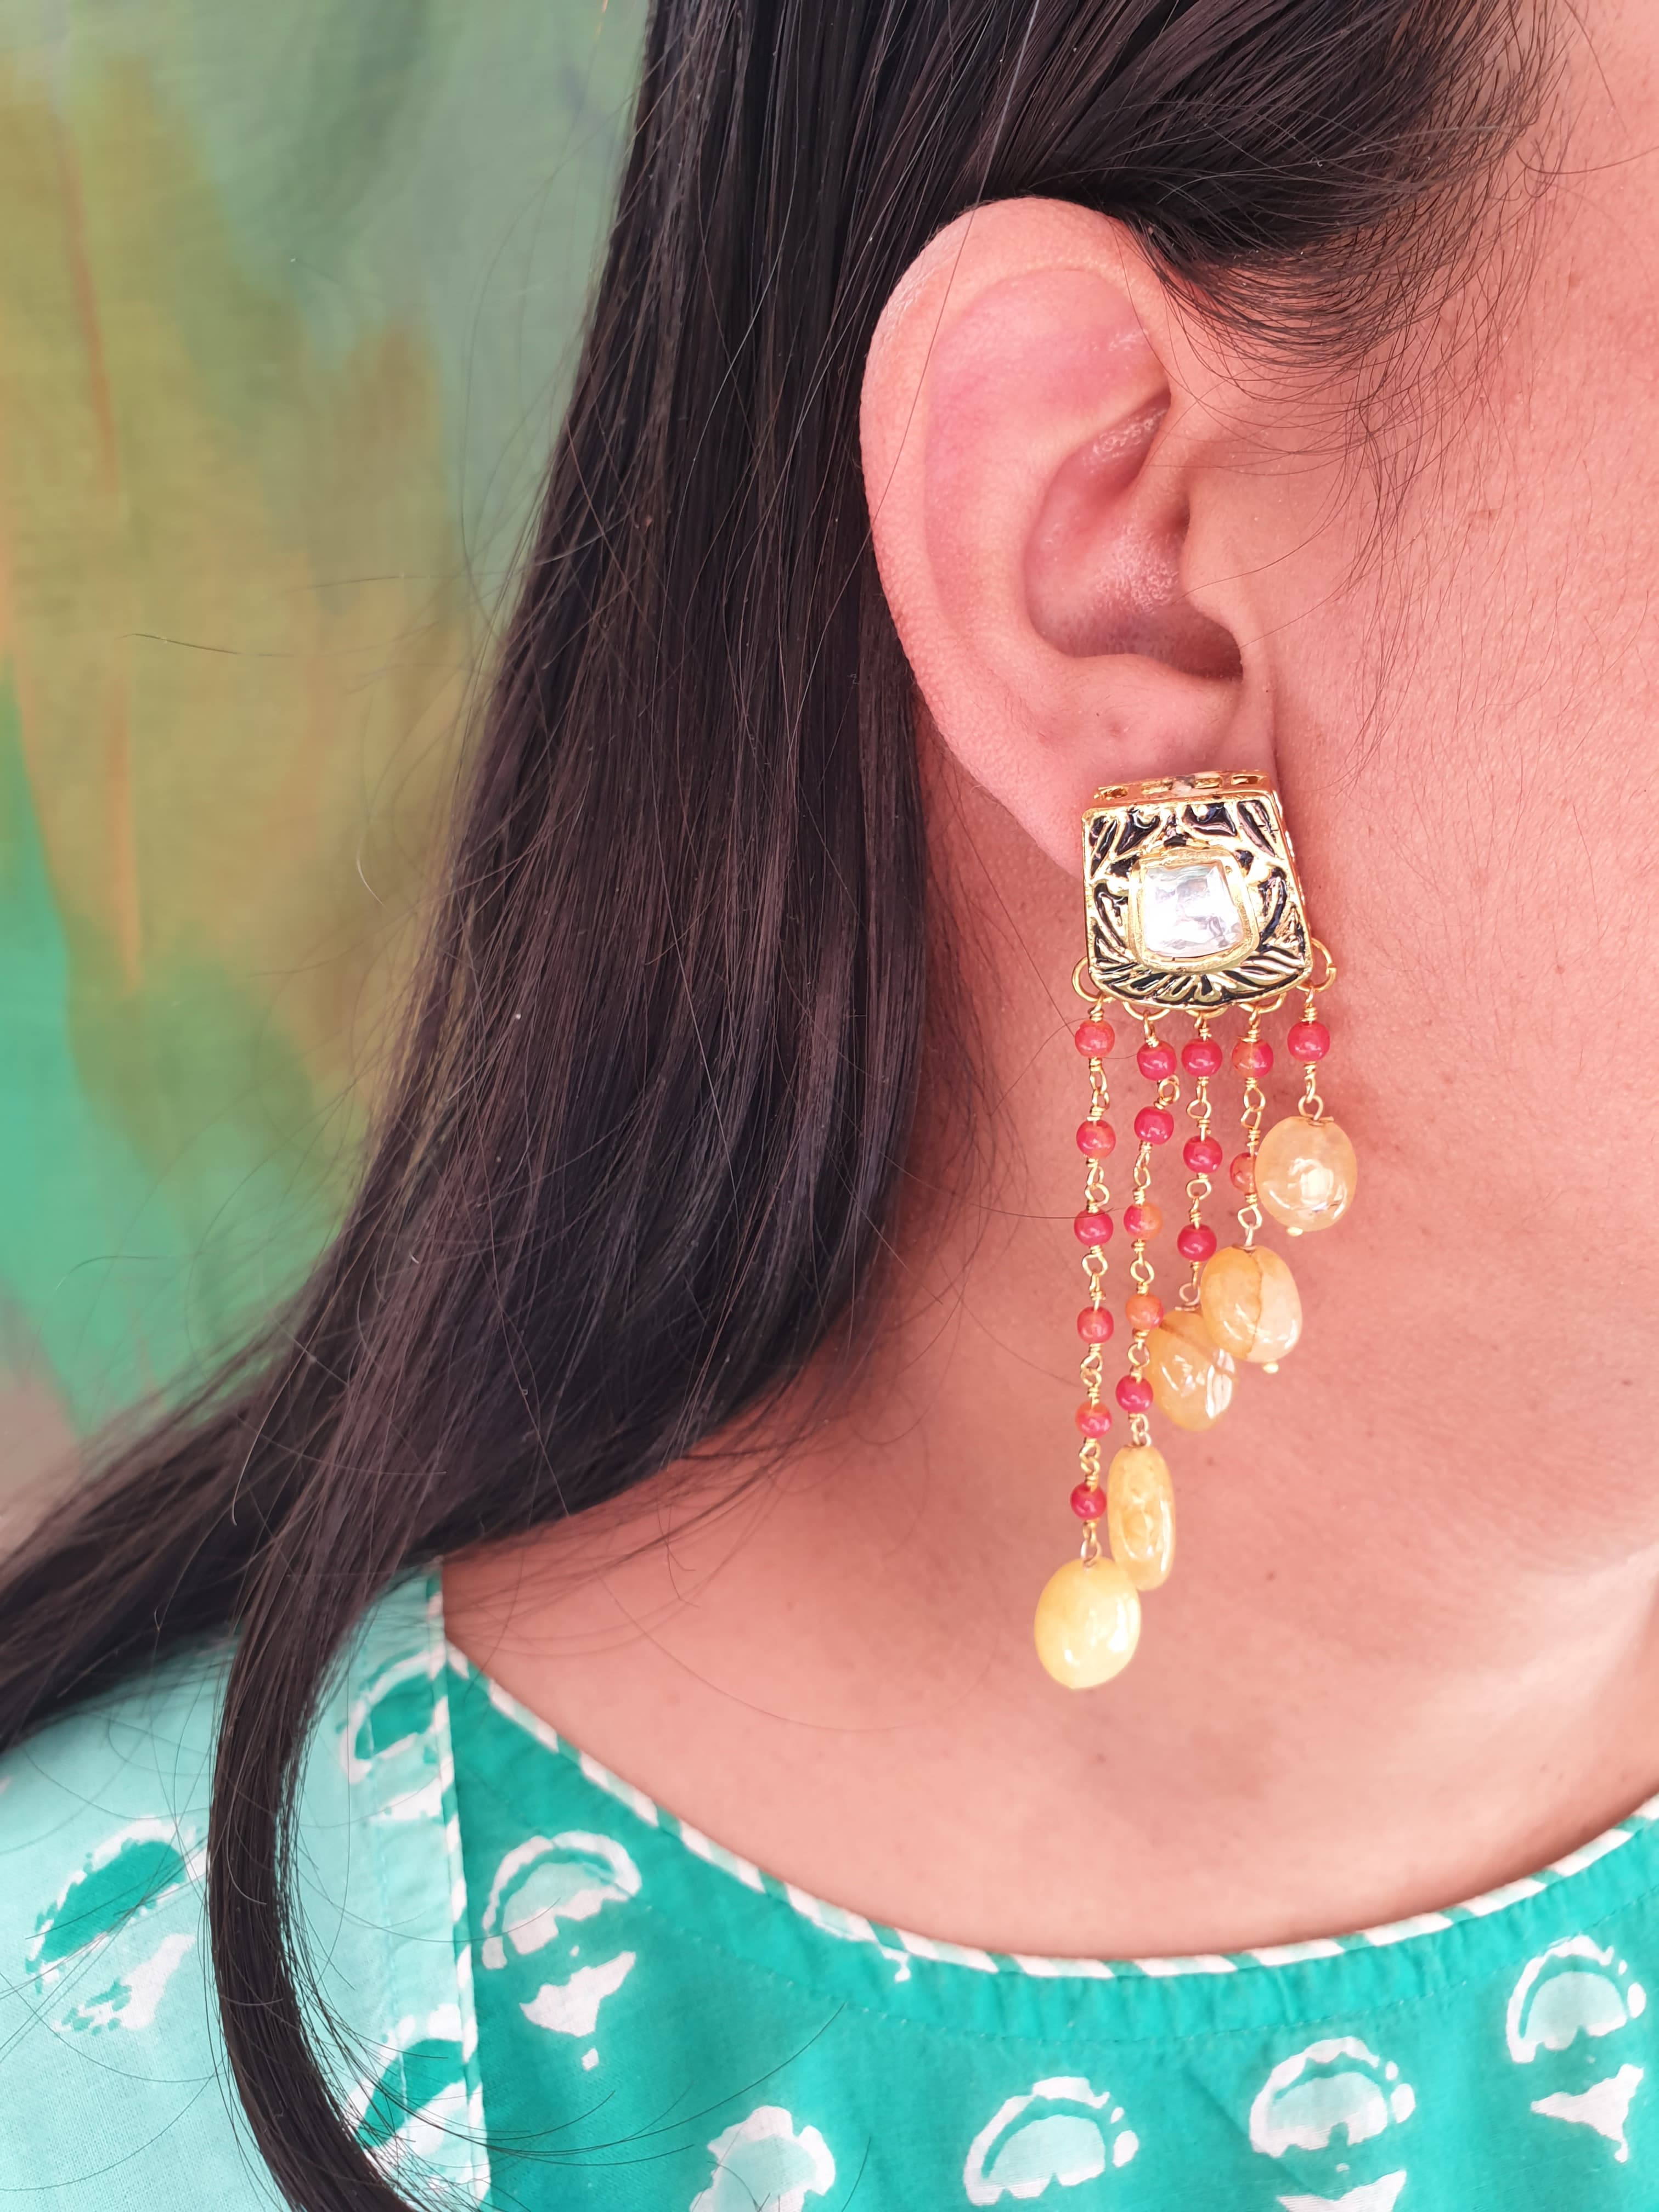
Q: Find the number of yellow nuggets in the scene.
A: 5